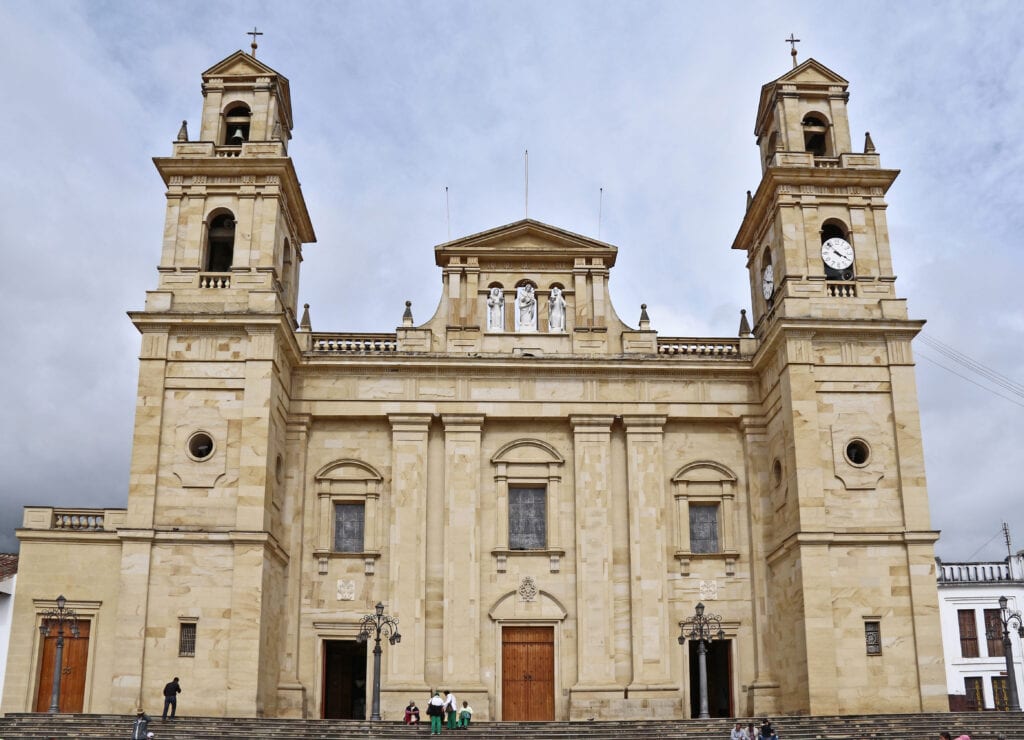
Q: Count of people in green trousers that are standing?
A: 2